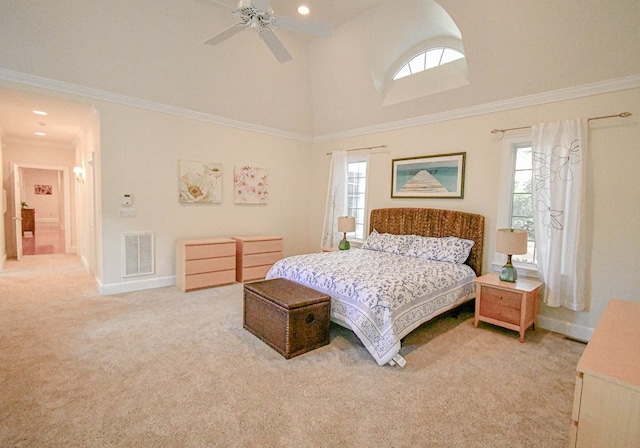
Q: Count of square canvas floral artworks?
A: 2